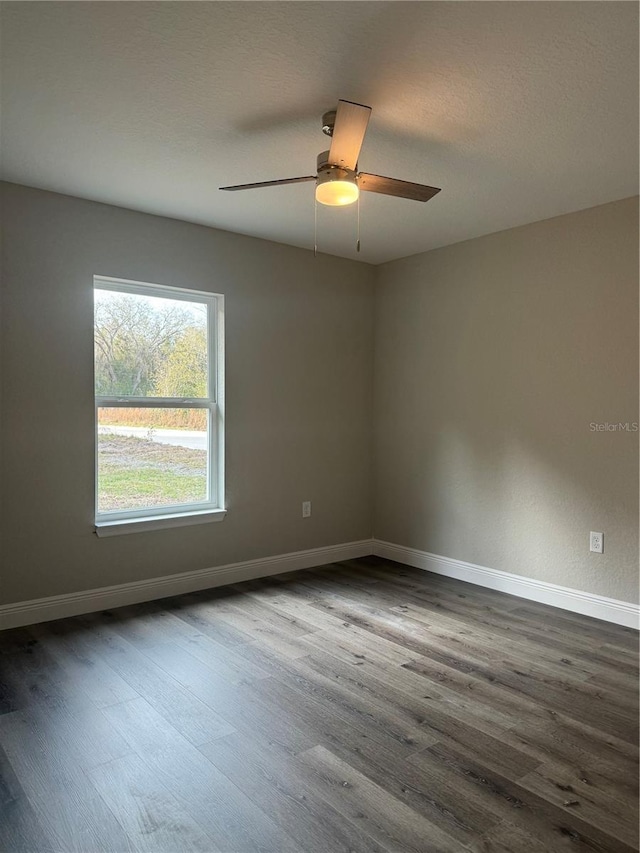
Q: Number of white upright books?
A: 0